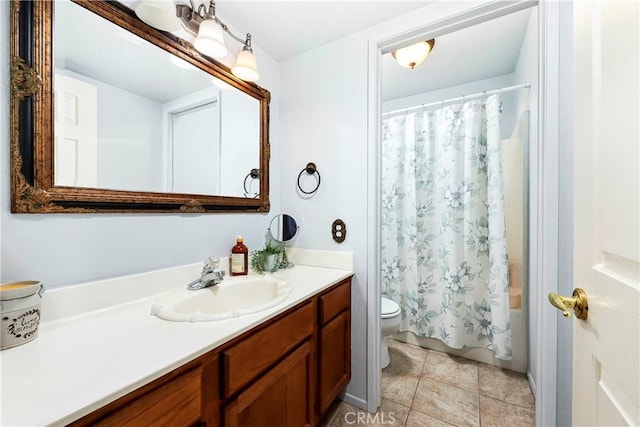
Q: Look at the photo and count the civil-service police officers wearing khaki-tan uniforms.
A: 0